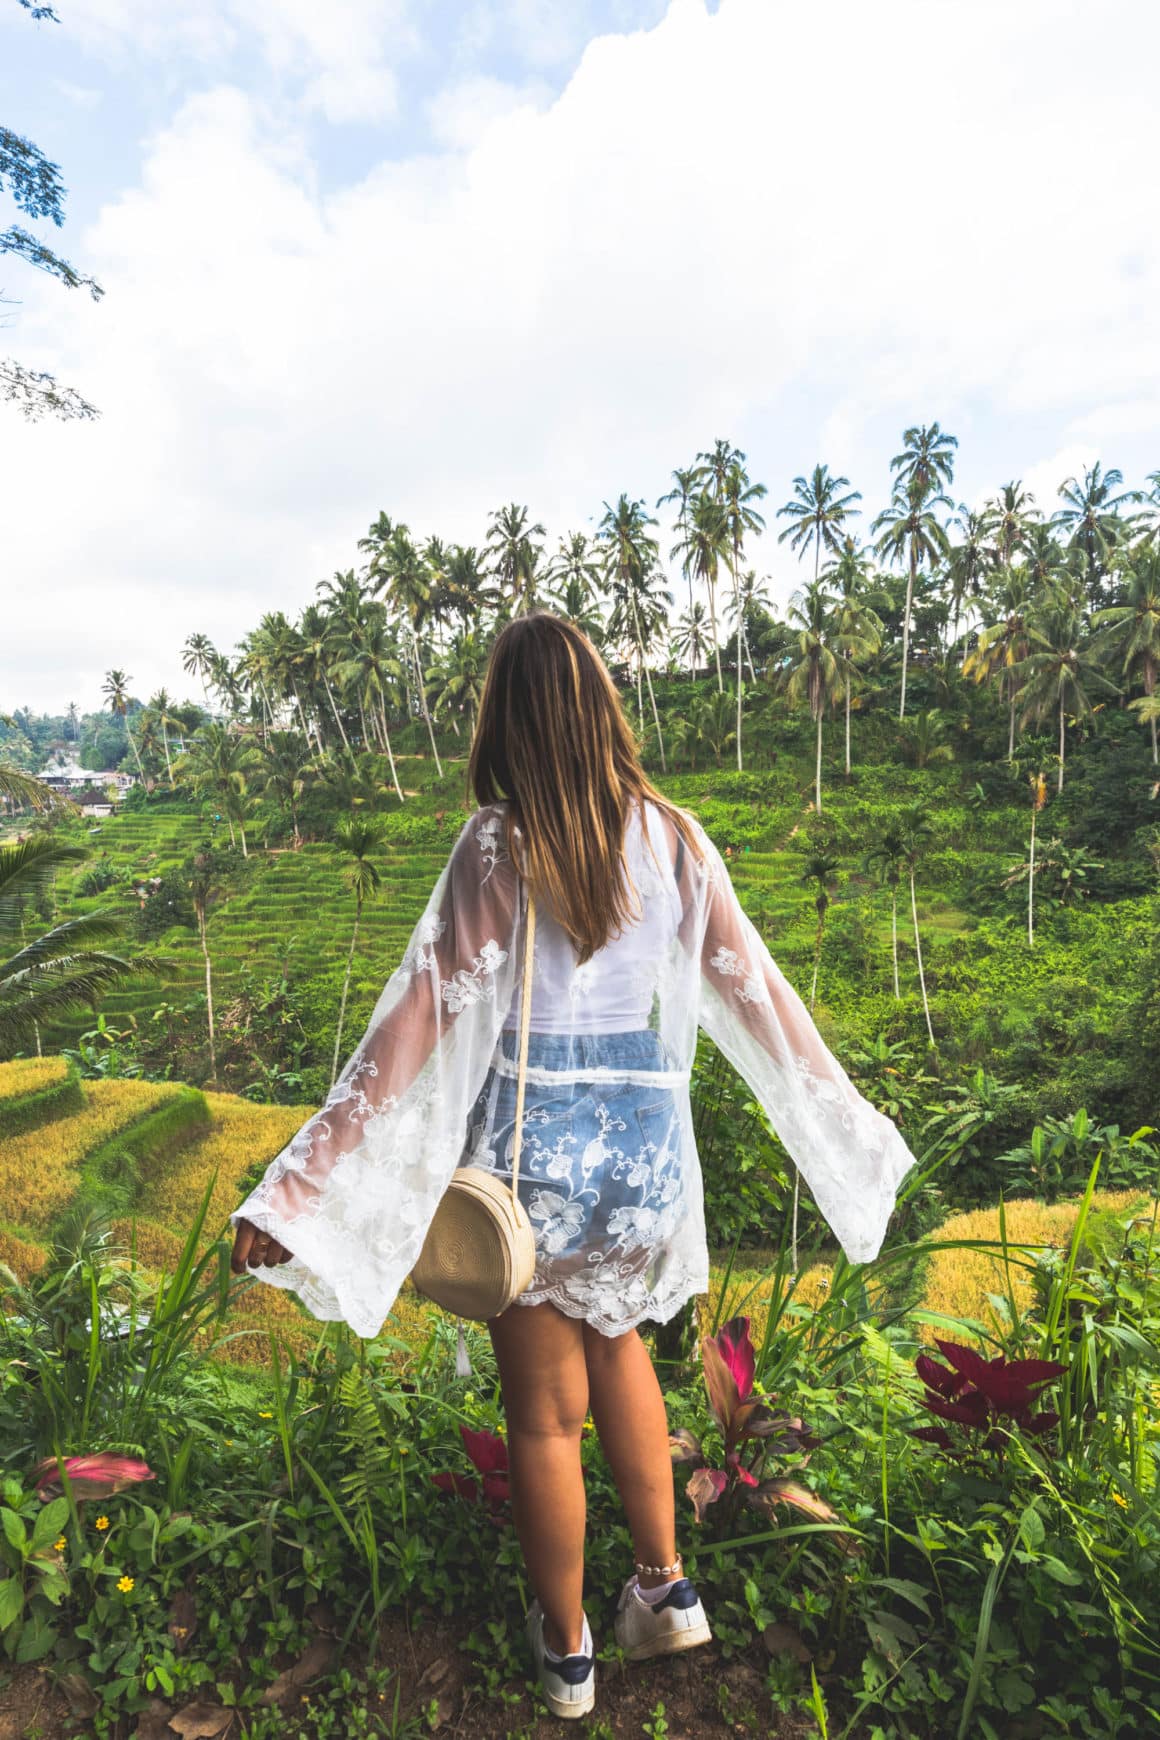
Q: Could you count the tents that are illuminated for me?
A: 0